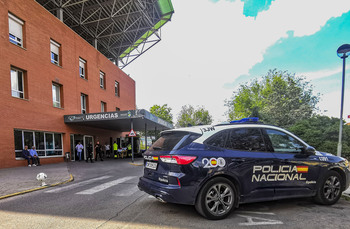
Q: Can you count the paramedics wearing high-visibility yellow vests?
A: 2